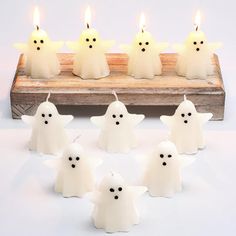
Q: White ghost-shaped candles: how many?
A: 10